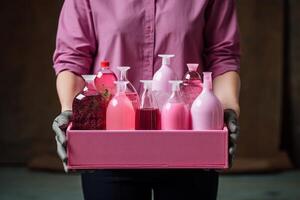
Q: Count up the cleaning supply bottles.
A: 9